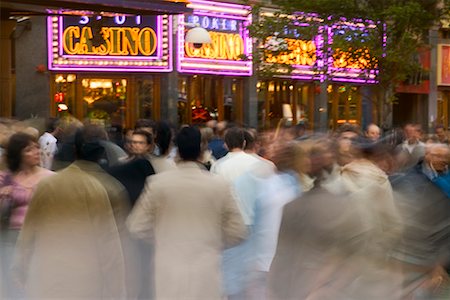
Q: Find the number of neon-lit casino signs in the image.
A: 4